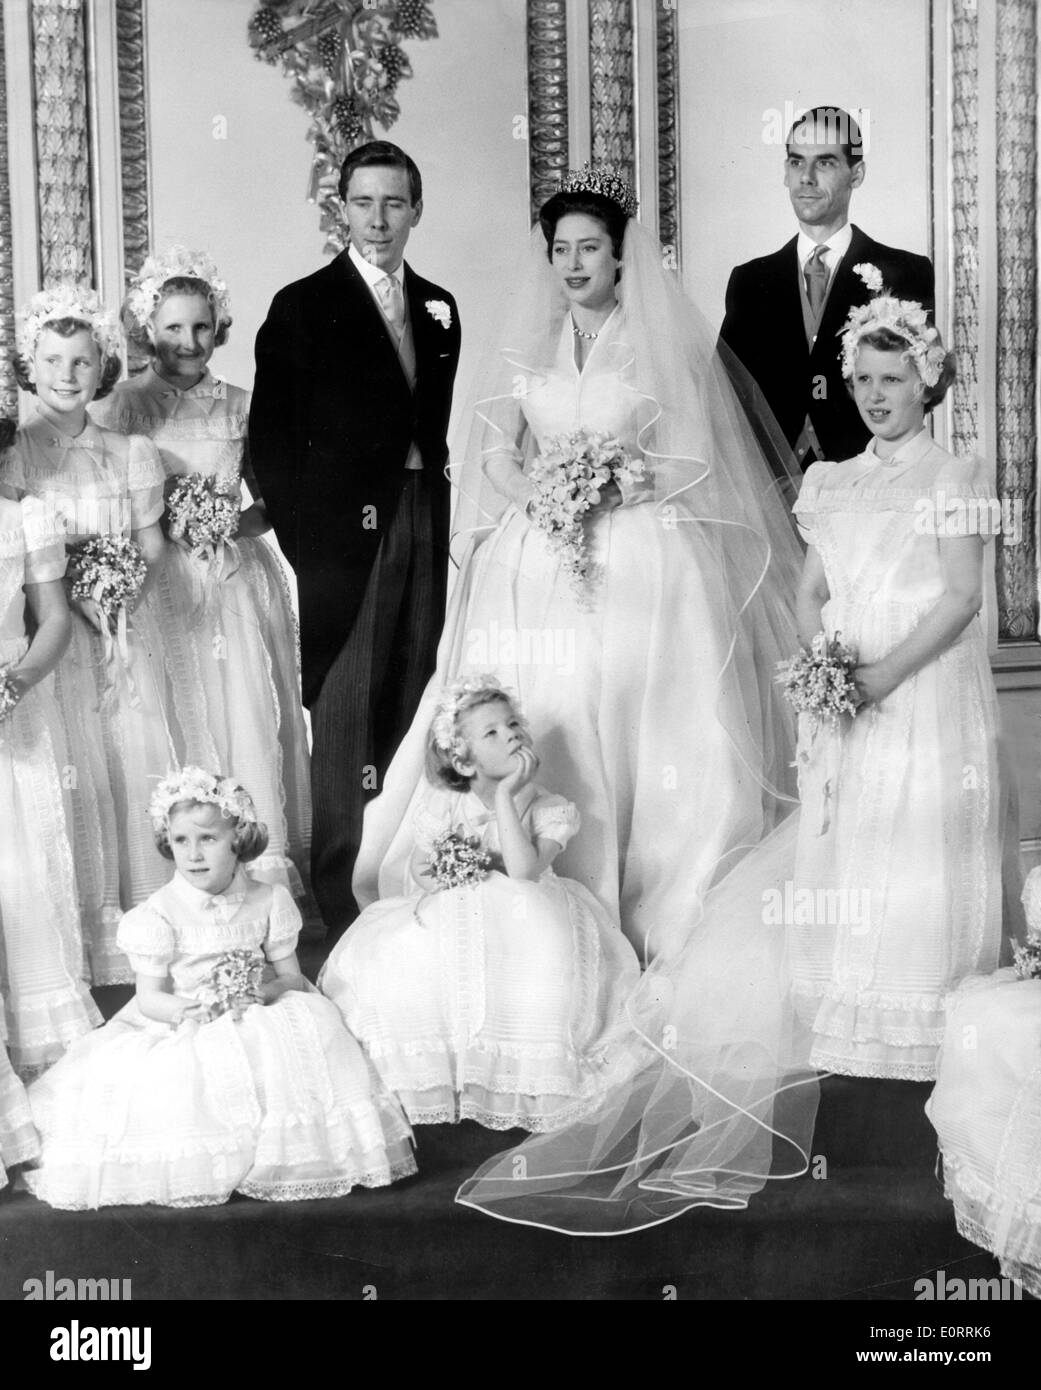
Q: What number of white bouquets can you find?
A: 8